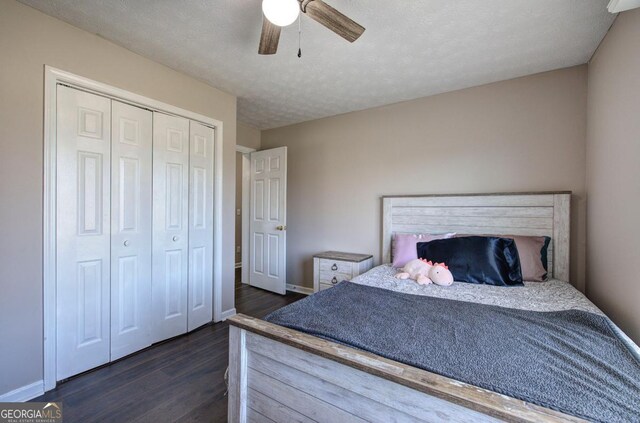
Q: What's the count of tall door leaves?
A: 5